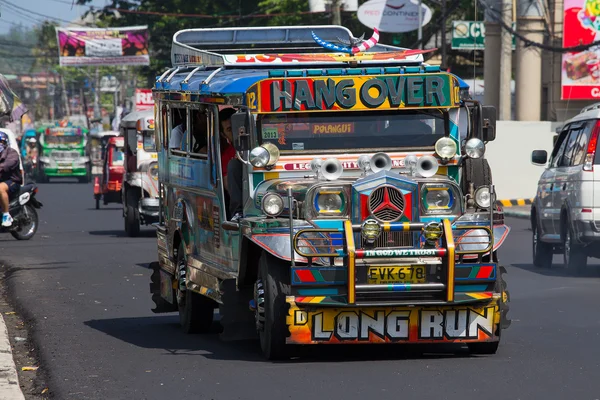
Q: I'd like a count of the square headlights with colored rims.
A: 2